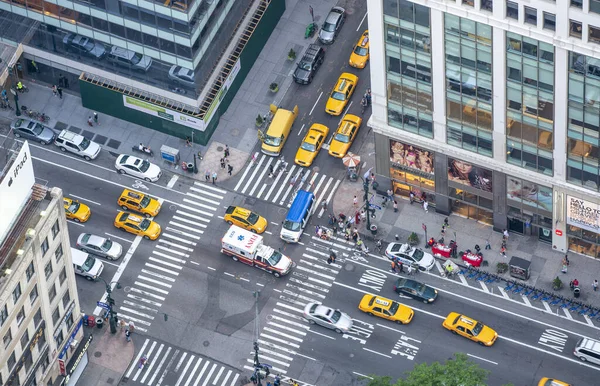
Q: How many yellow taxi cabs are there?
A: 11